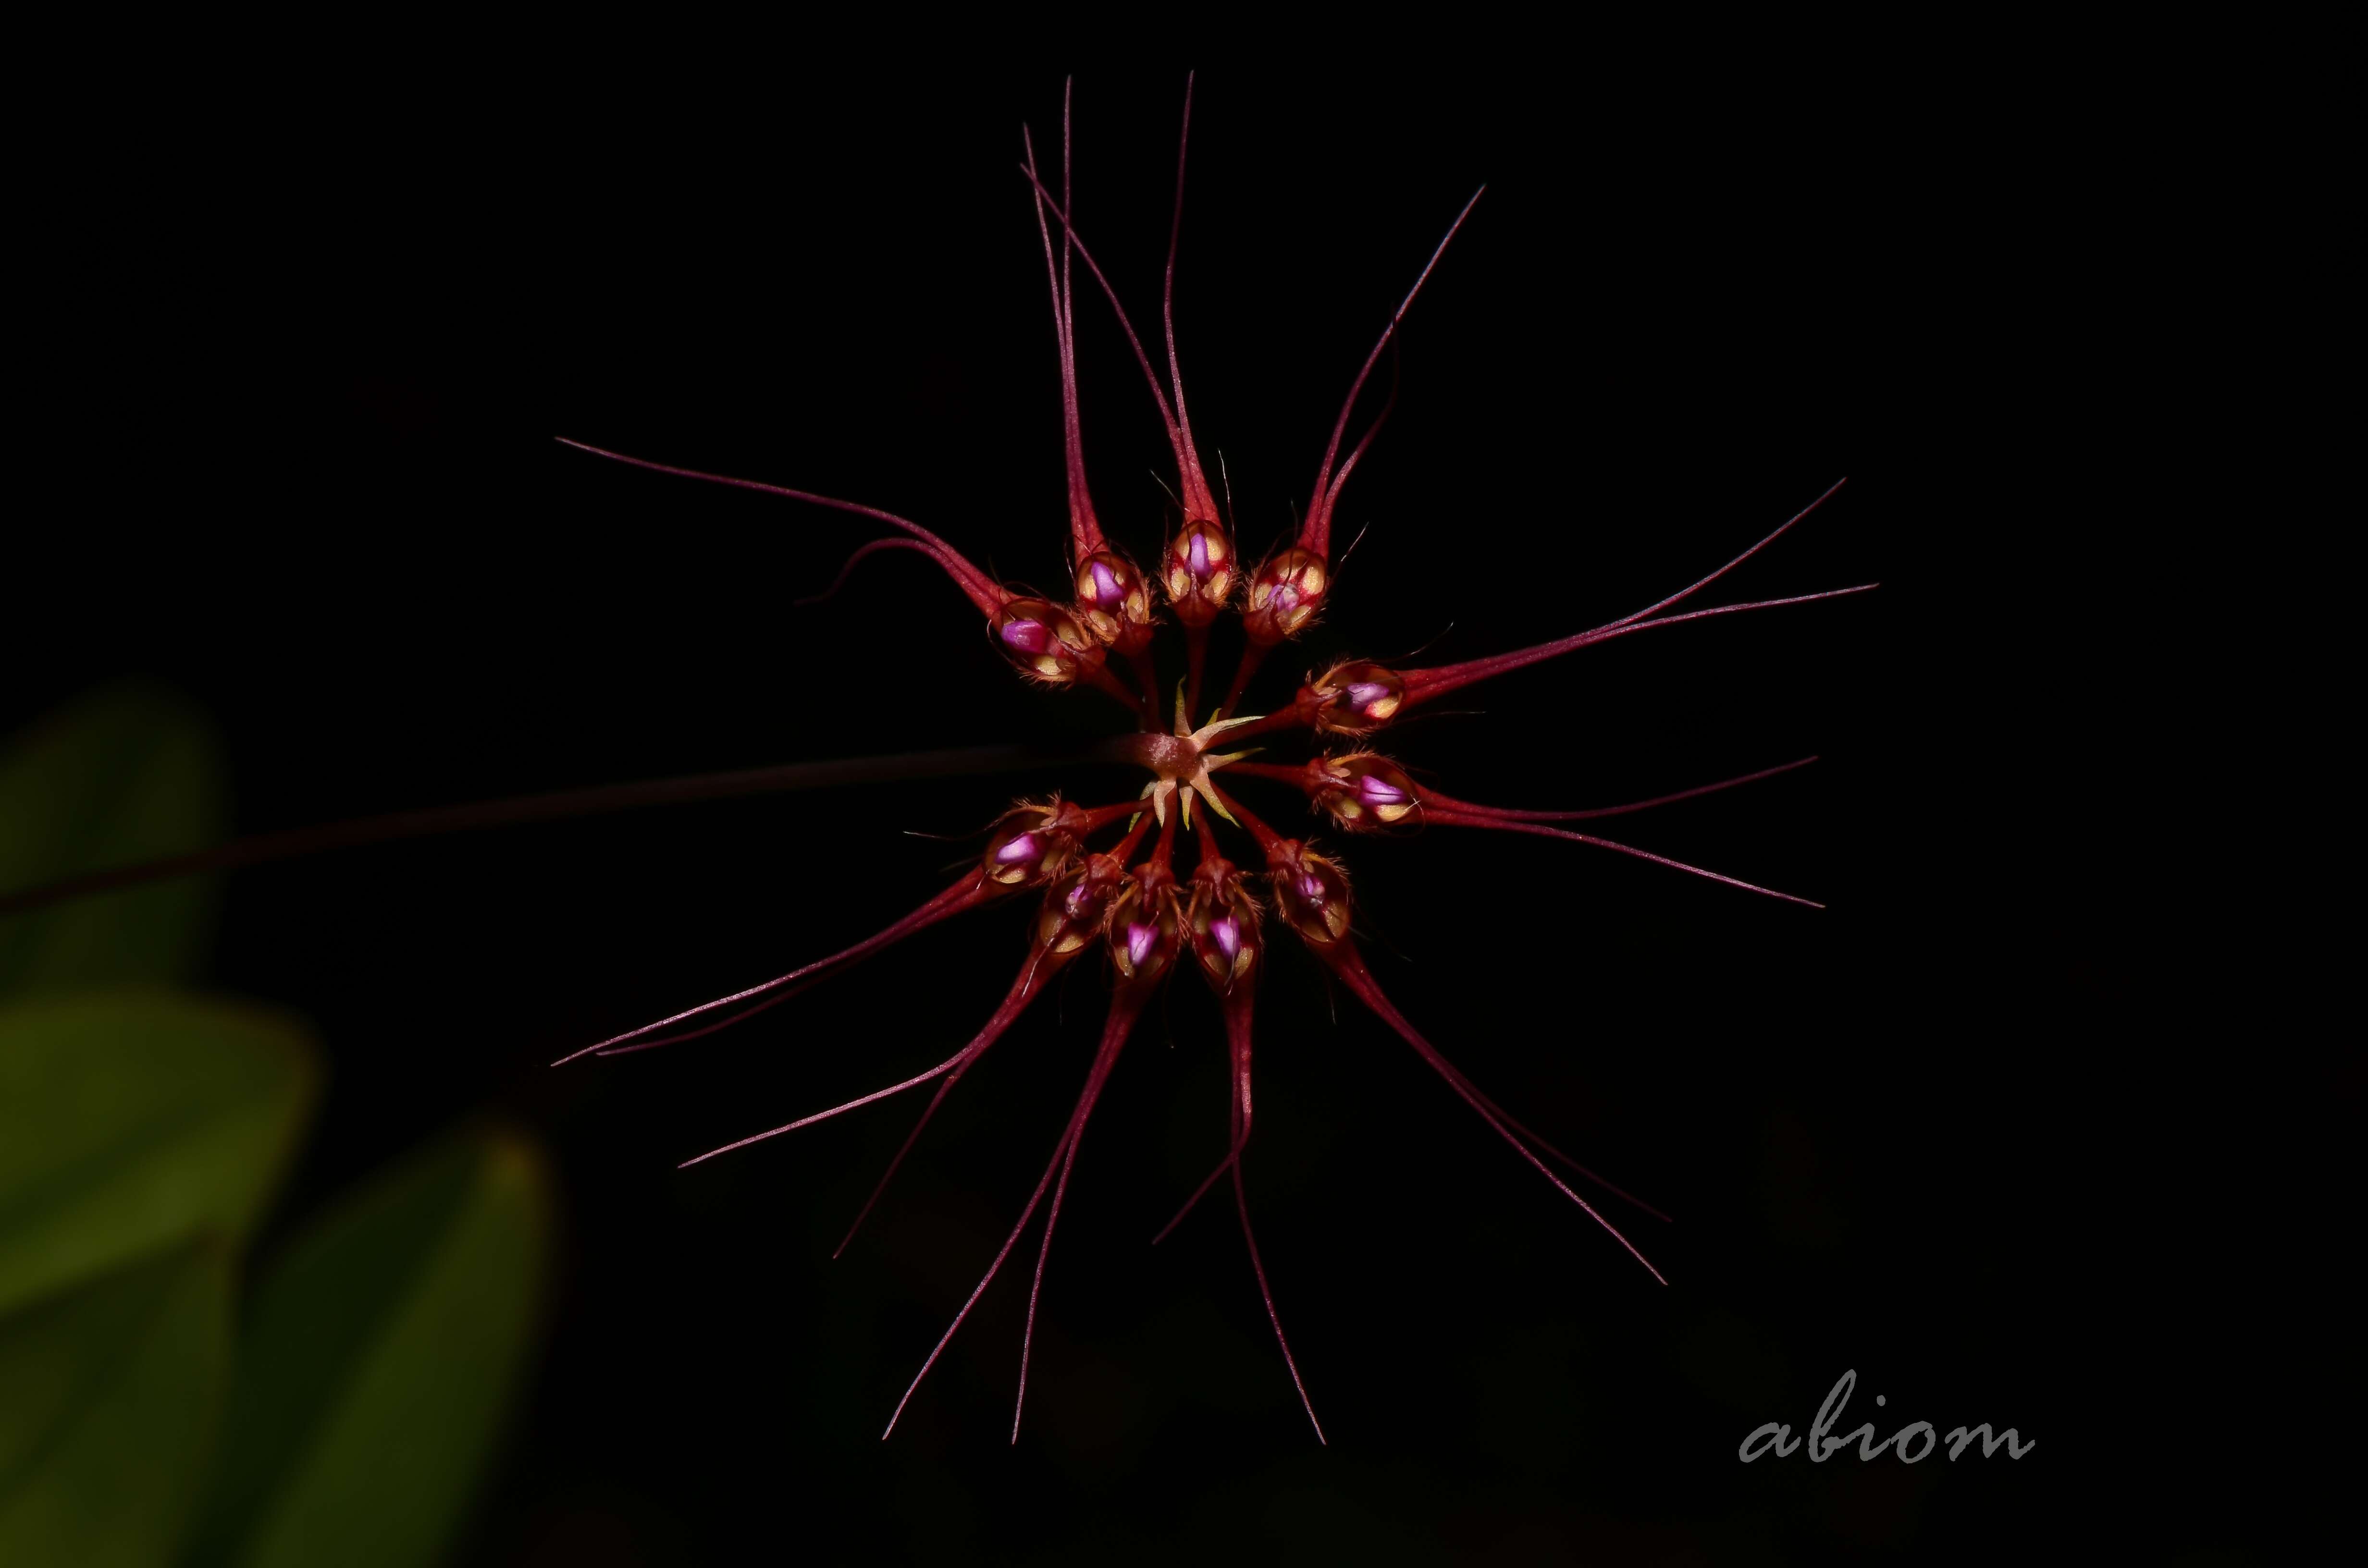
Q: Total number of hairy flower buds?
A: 11